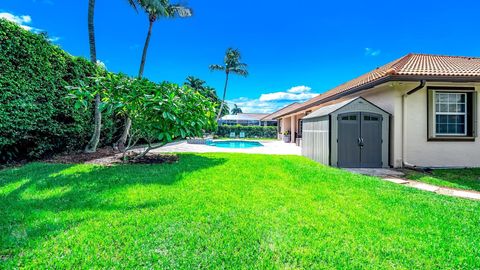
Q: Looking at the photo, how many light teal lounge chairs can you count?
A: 2